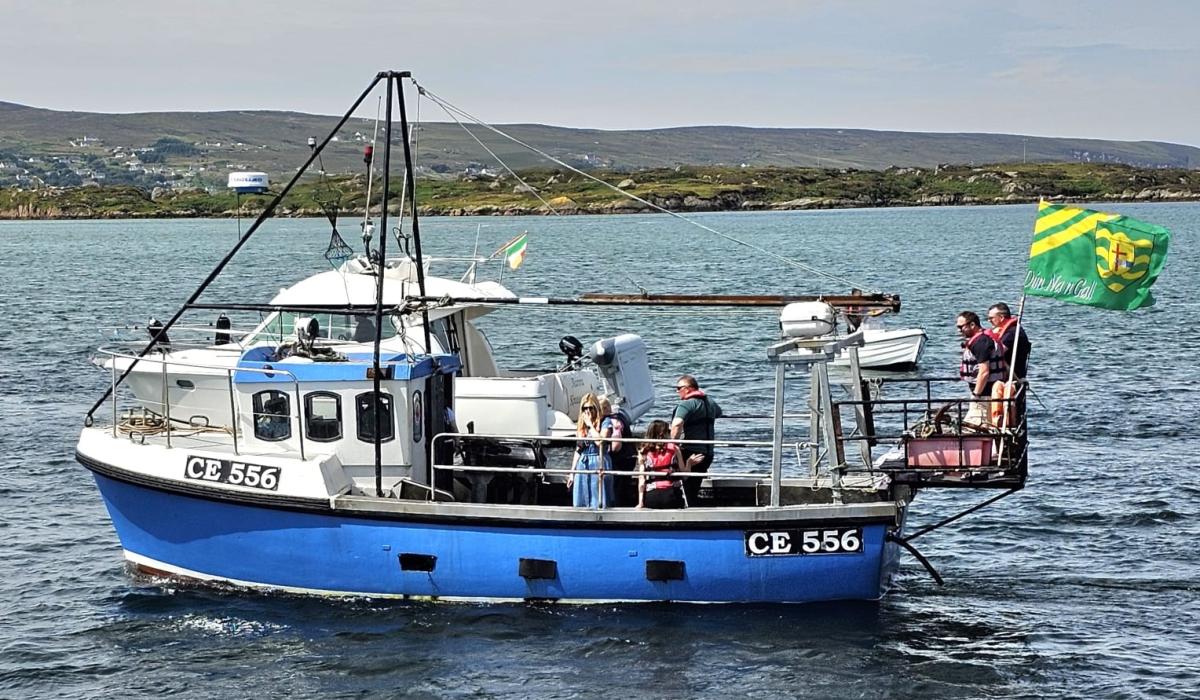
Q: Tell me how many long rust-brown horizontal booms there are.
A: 1